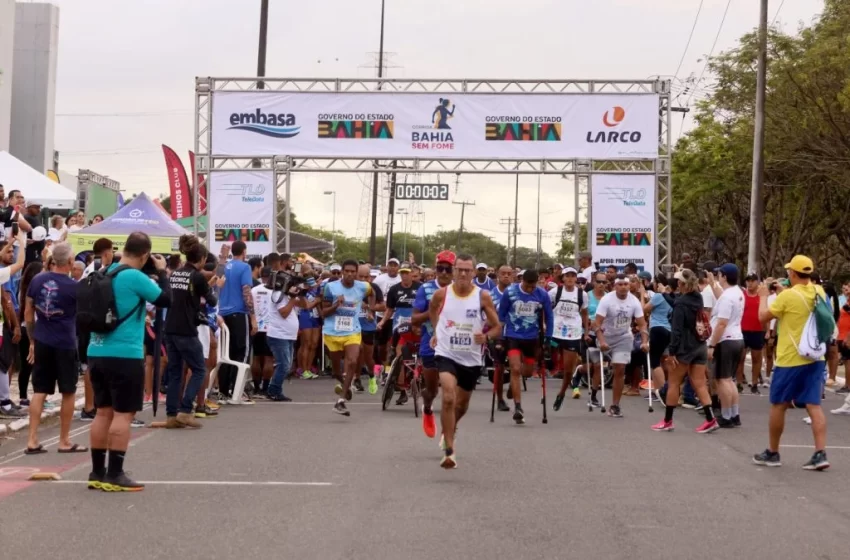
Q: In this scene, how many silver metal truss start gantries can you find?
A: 1